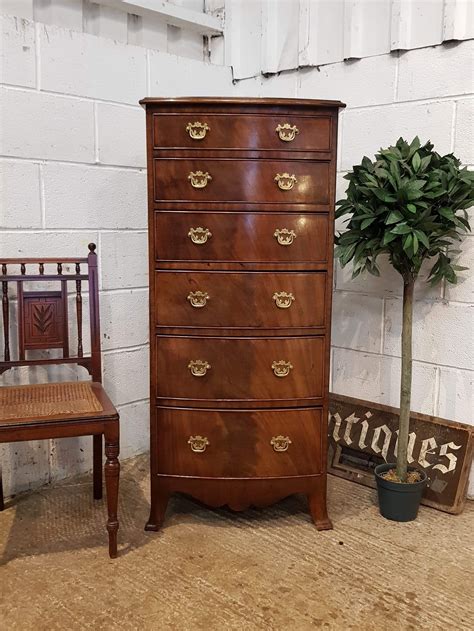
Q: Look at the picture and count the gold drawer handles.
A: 12